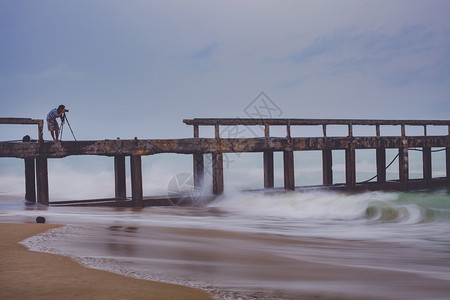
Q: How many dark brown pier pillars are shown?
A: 14